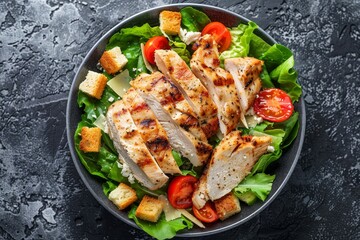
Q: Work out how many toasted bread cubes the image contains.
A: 7